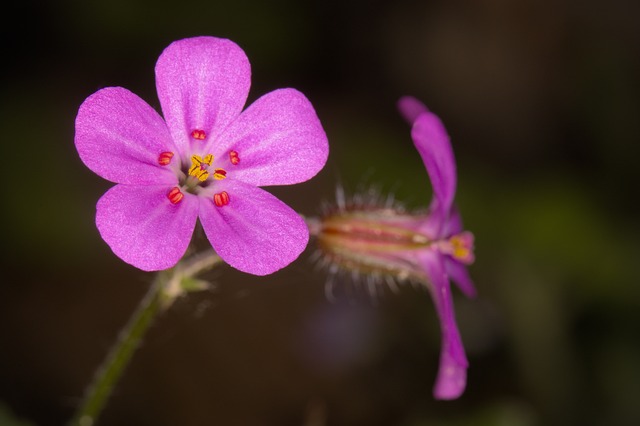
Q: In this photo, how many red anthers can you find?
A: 5